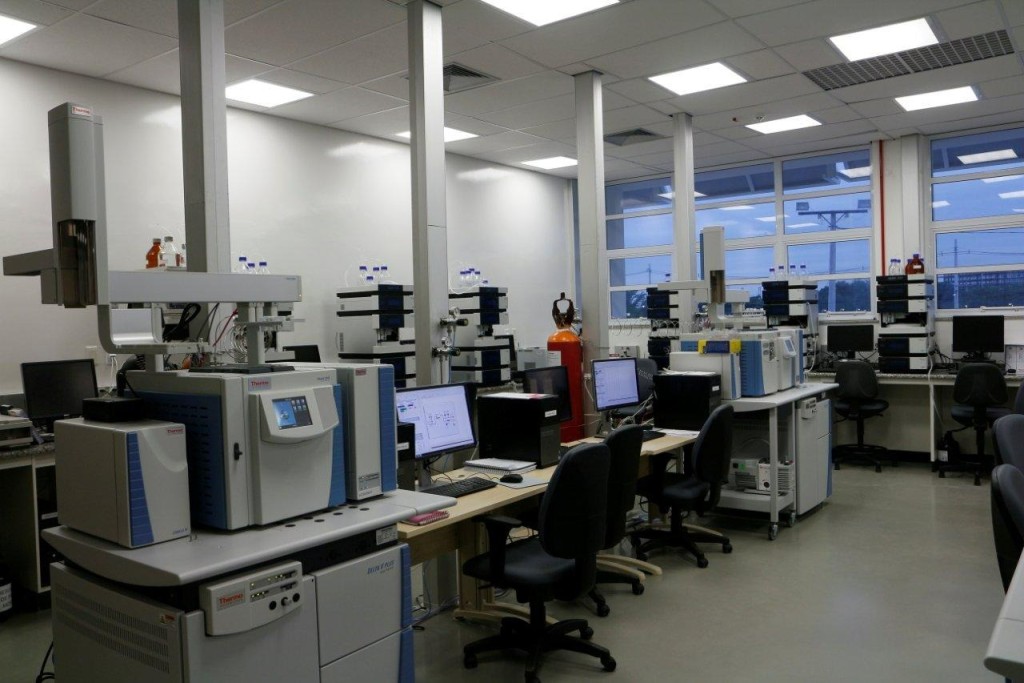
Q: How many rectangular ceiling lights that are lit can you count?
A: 9